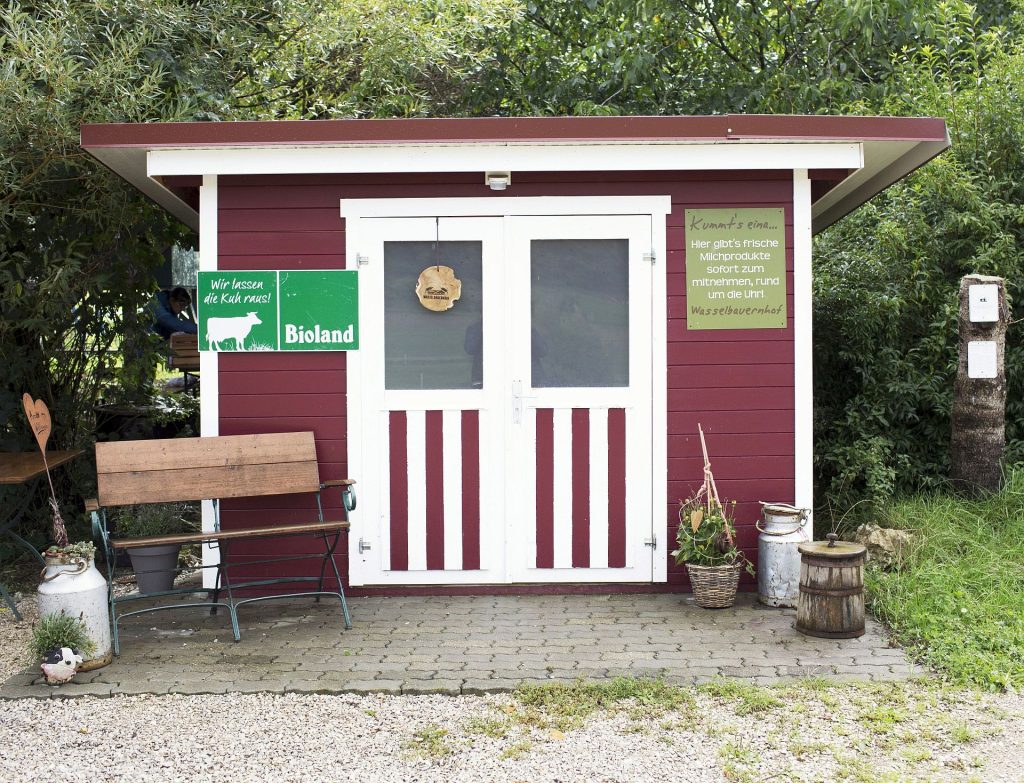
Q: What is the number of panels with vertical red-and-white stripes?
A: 2